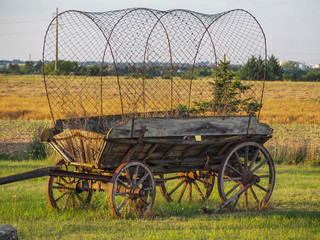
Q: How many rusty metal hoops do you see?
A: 4